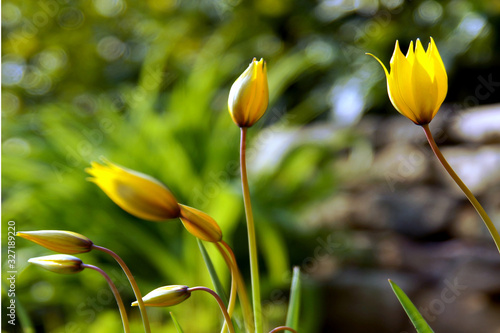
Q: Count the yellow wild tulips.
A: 7